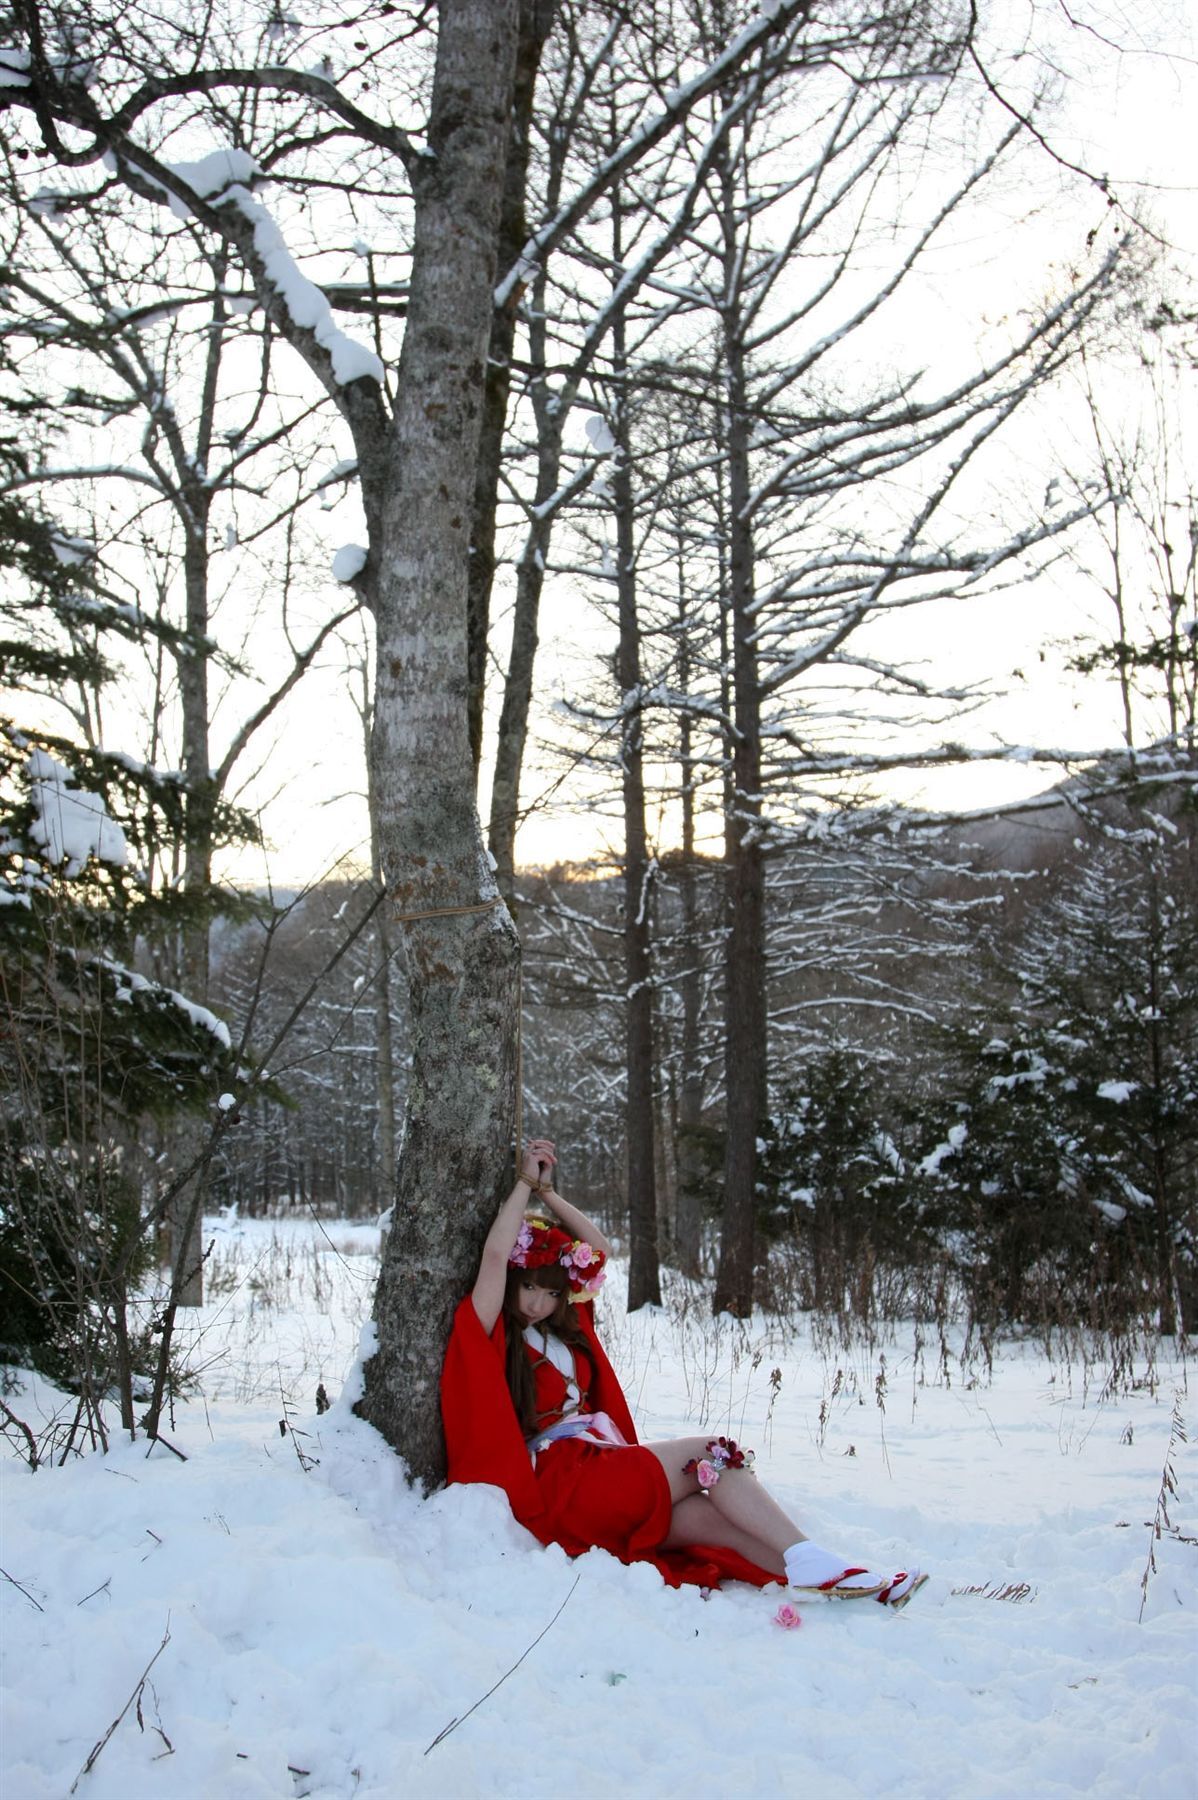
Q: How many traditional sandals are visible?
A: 2